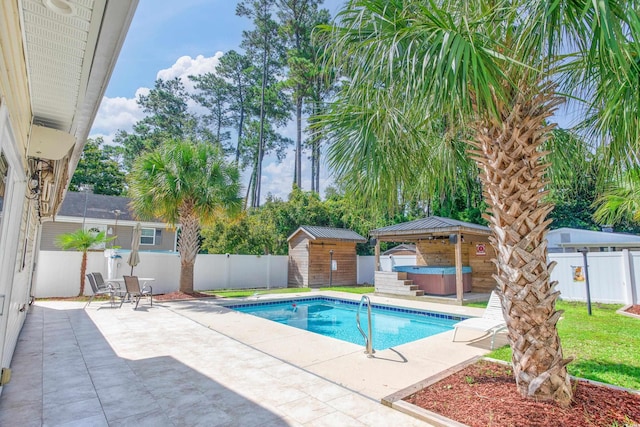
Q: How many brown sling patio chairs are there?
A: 3